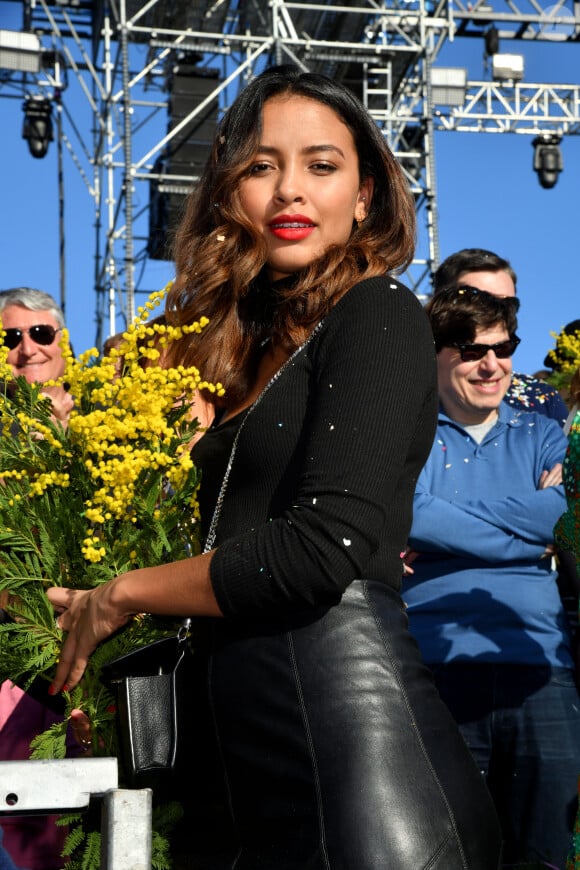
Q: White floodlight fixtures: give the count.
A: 3